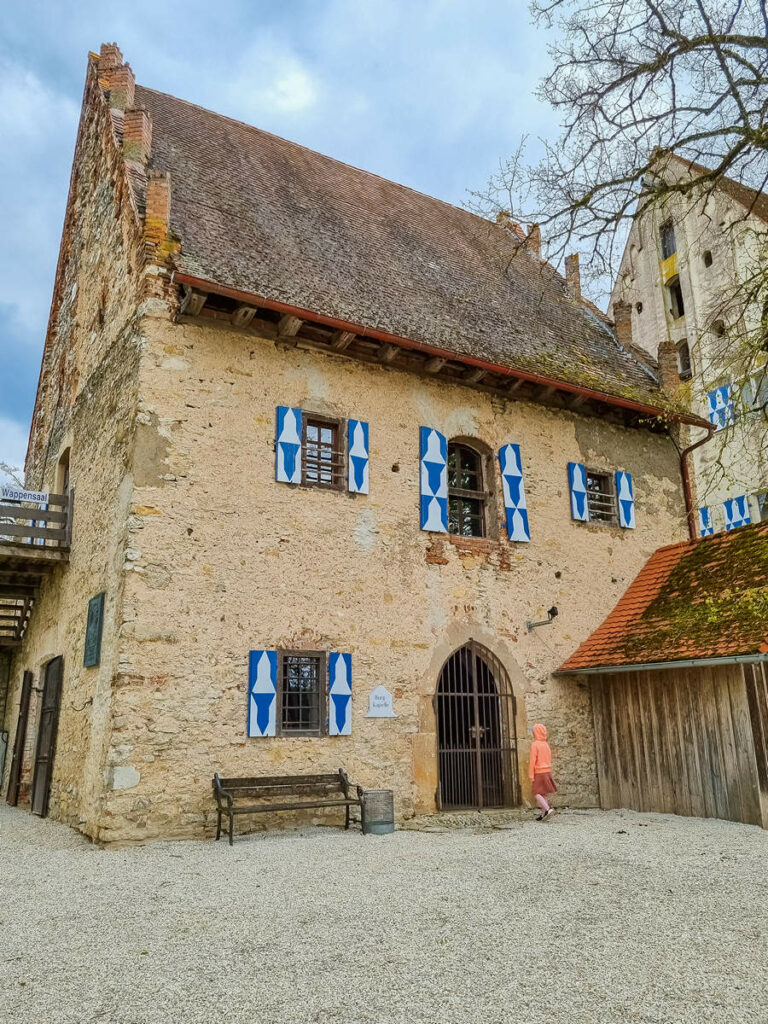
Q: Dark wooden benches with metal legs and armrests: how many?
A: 1